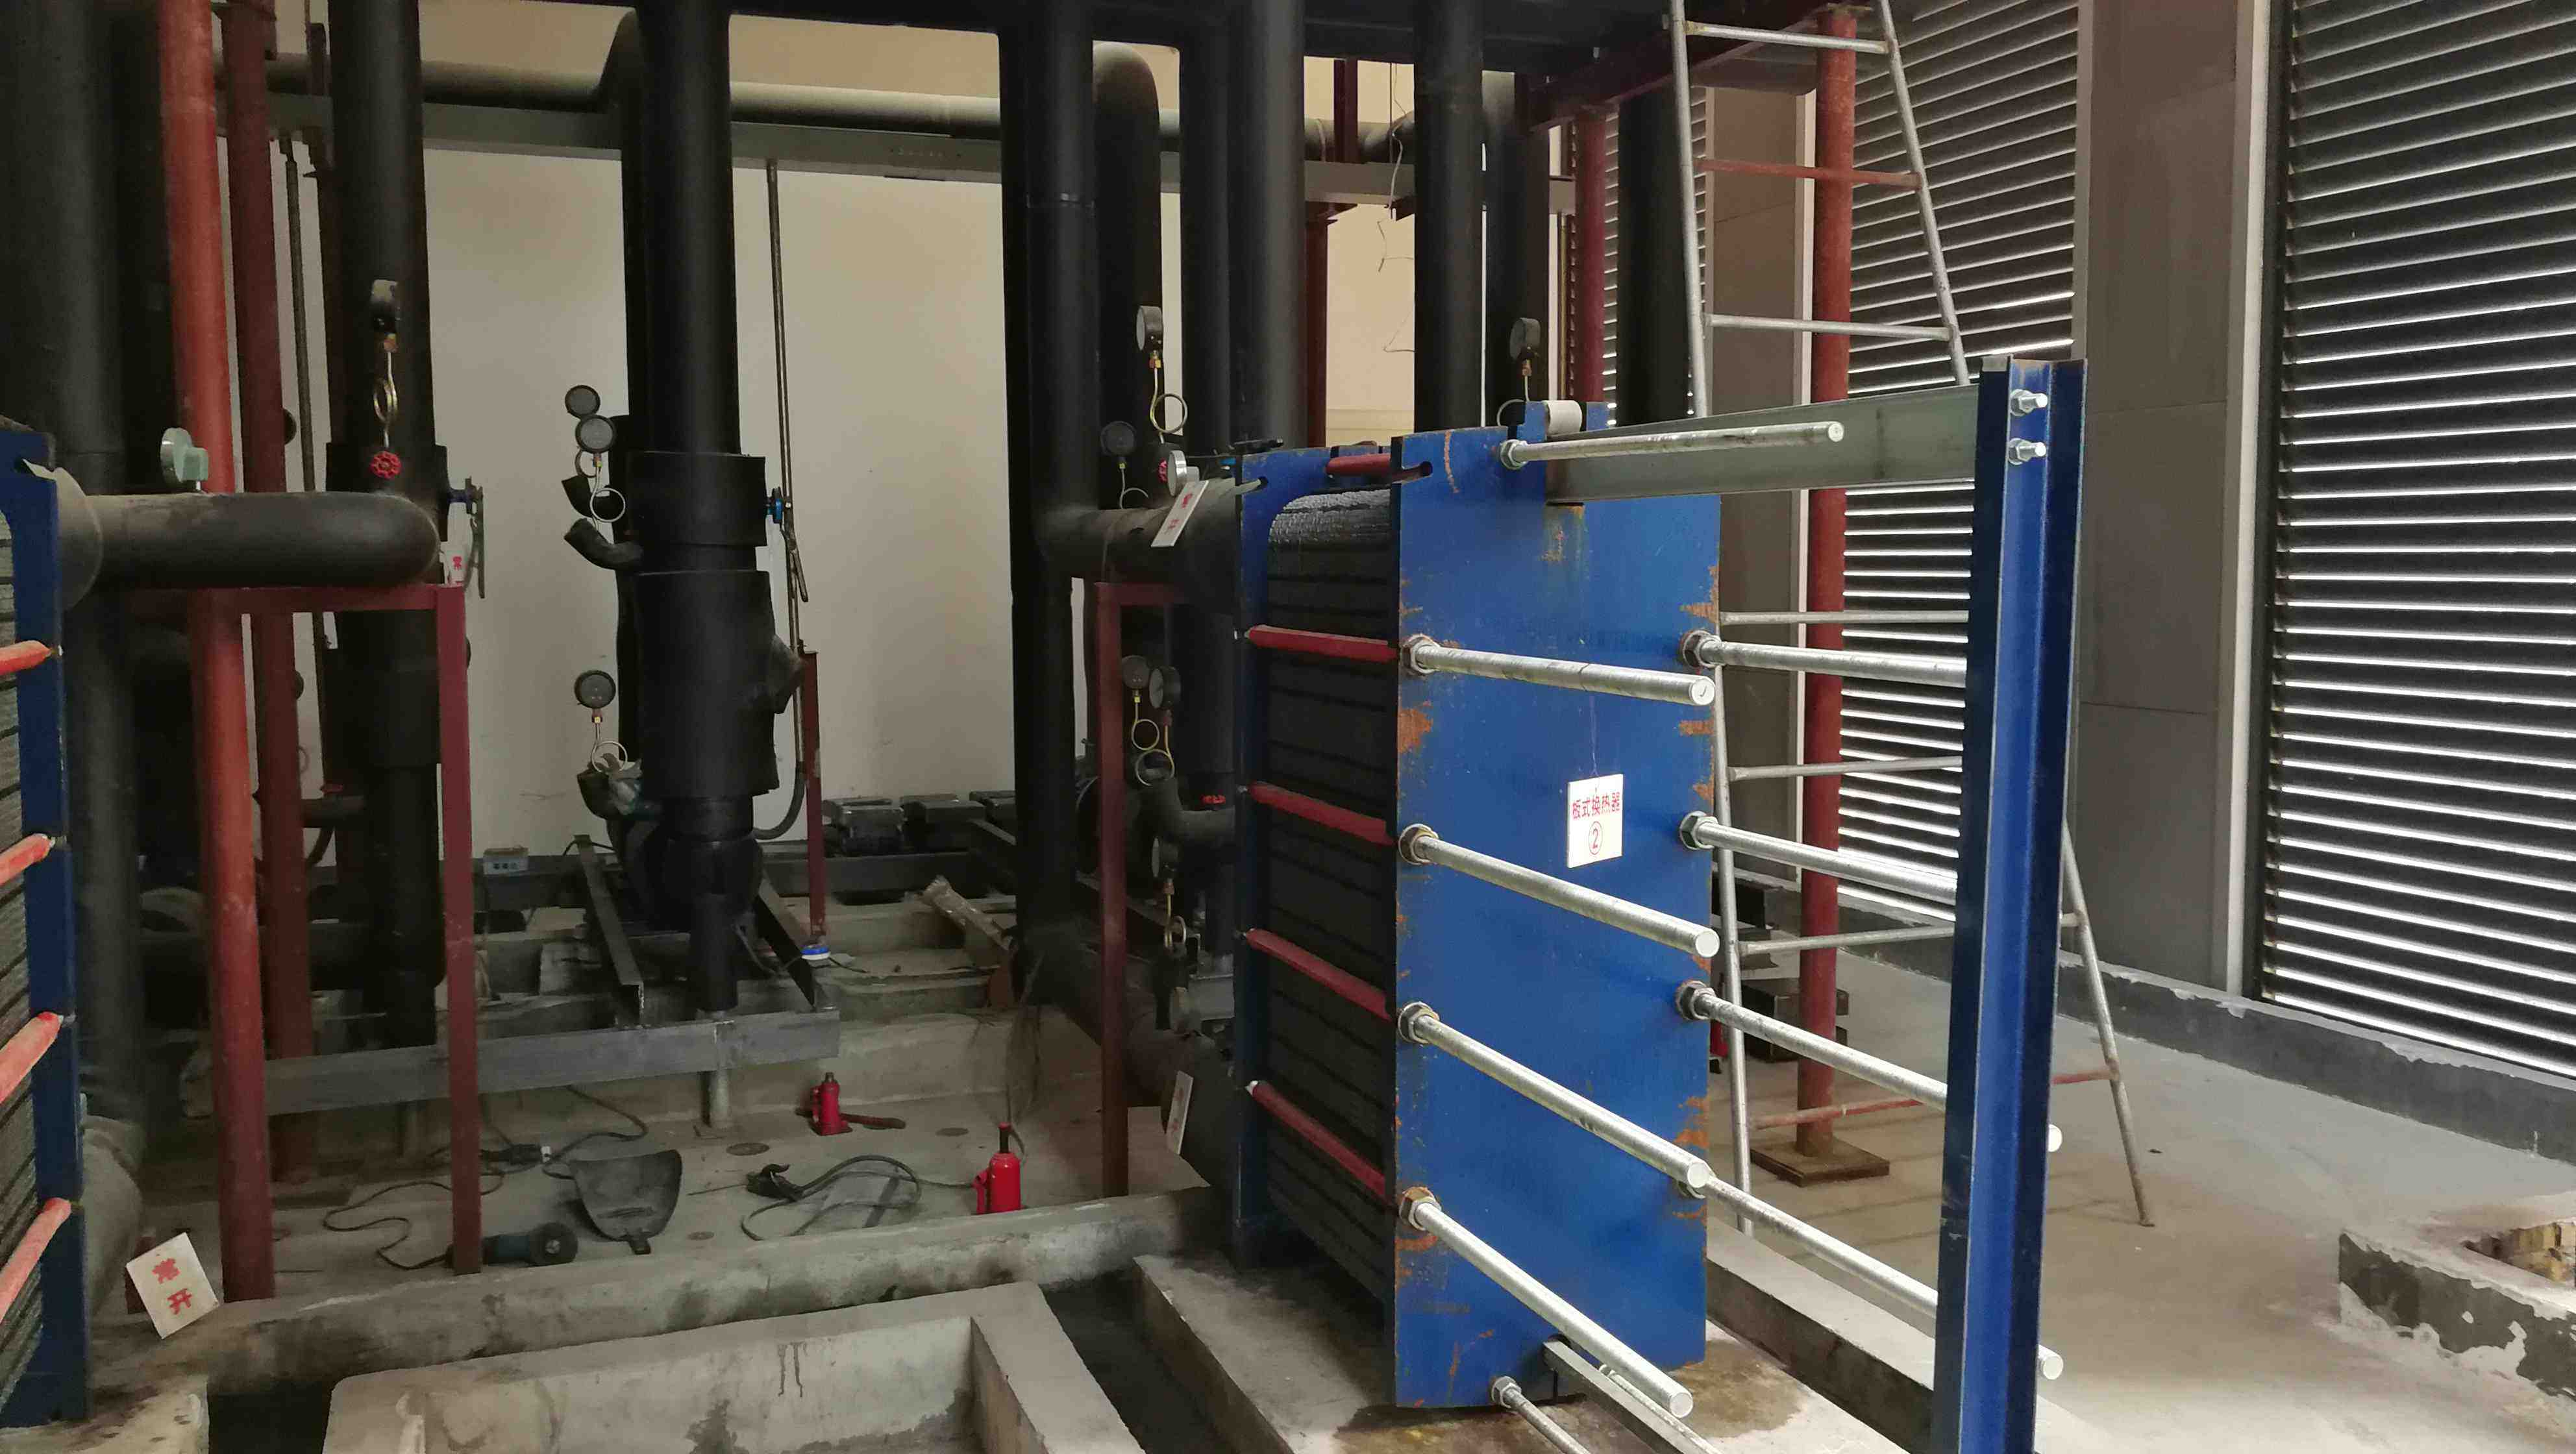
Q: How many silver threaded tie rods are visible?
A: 11